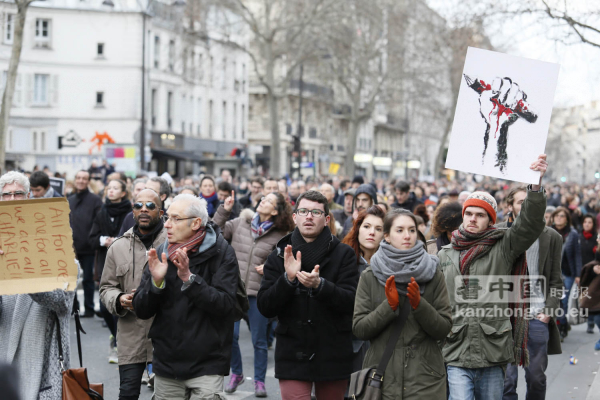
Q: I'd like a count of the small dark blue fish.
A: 0